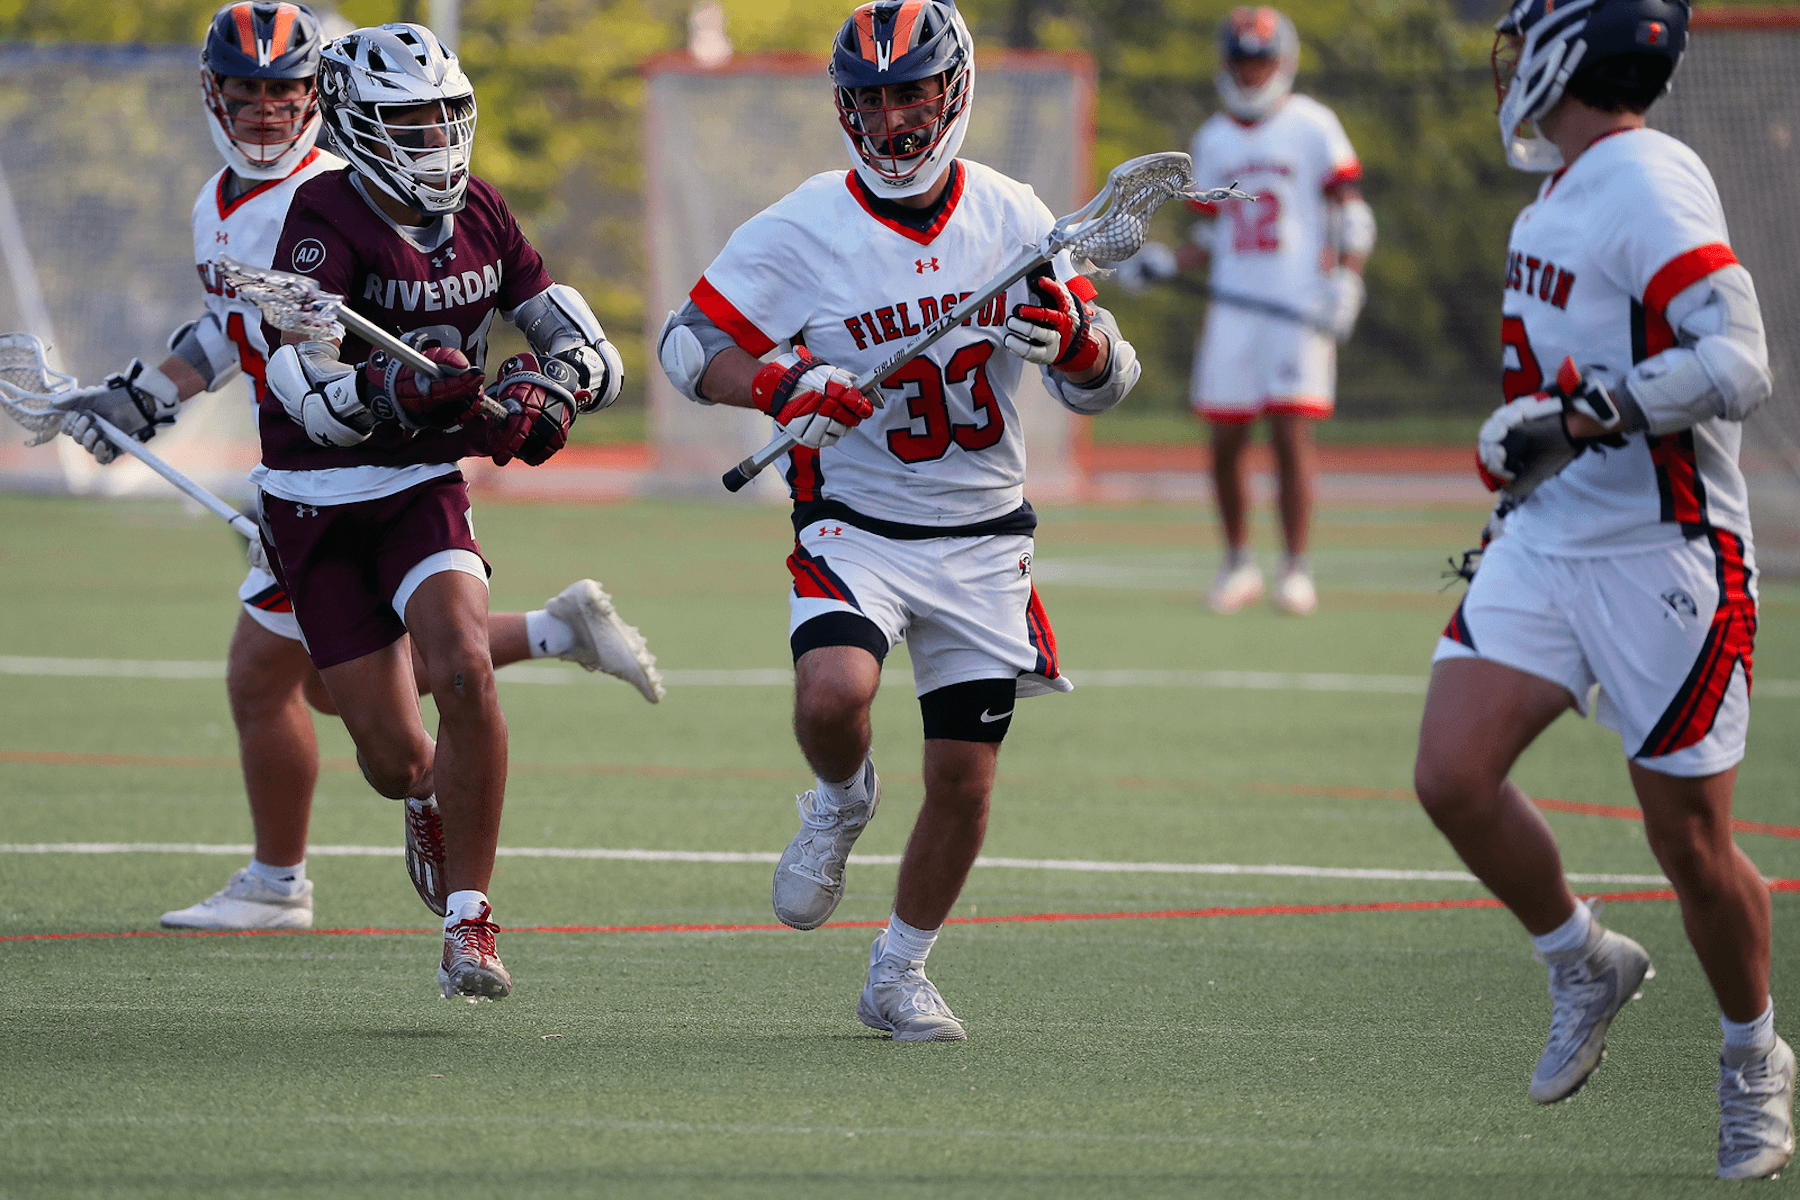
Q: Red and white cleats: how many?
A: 2